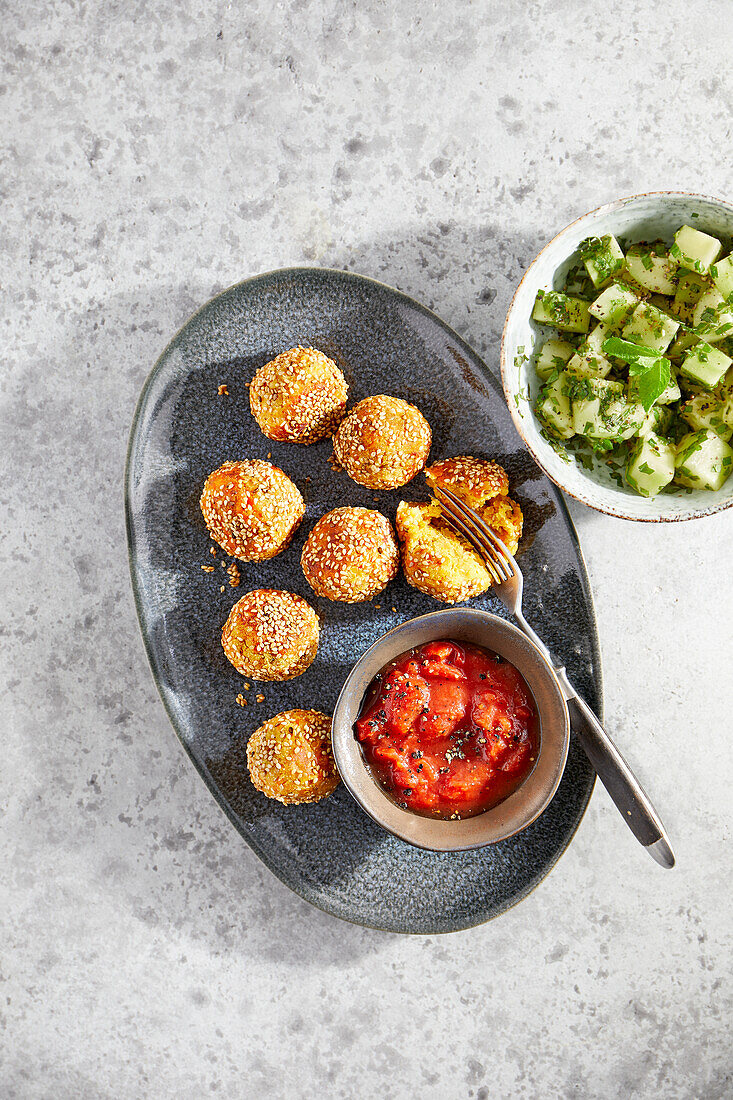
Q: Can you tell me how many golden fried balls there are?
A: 7